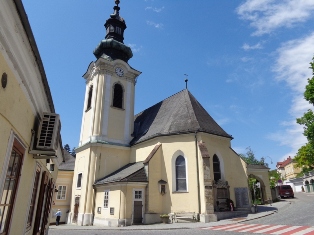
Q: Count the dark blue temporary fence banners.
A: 0